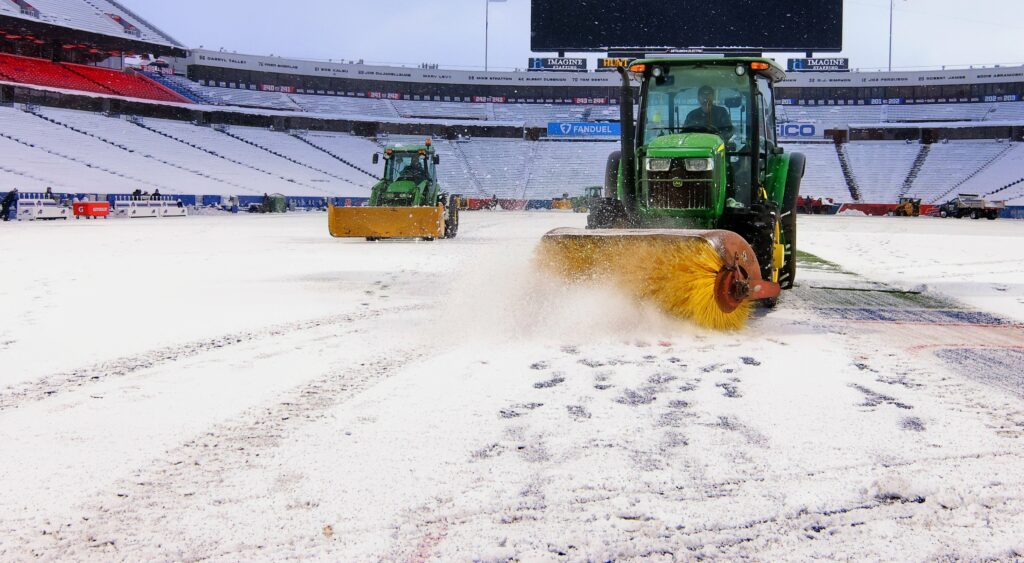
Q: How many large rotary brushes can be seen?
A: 1